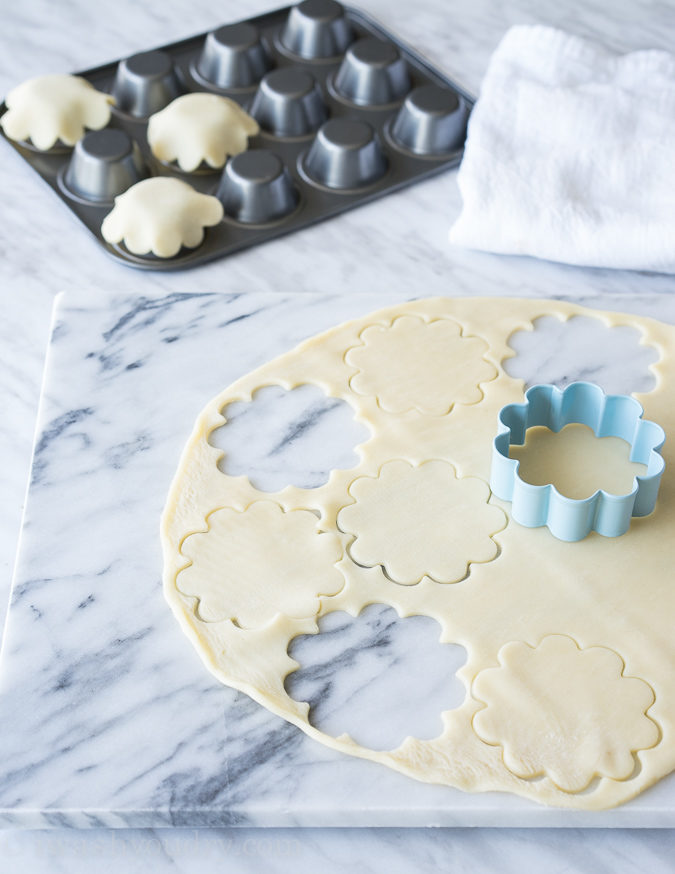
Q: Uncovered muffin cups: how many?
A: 9